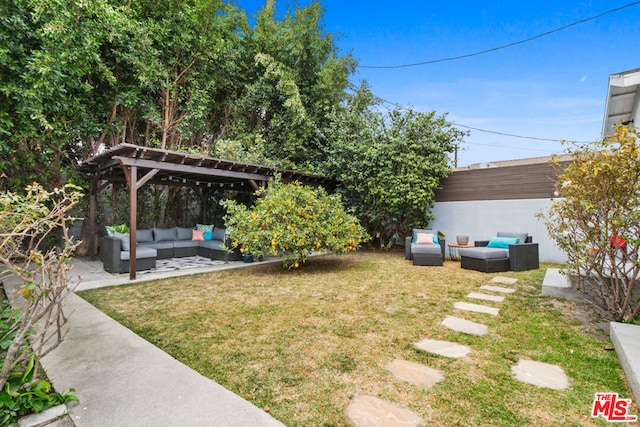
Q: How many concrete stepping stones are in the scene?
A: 9